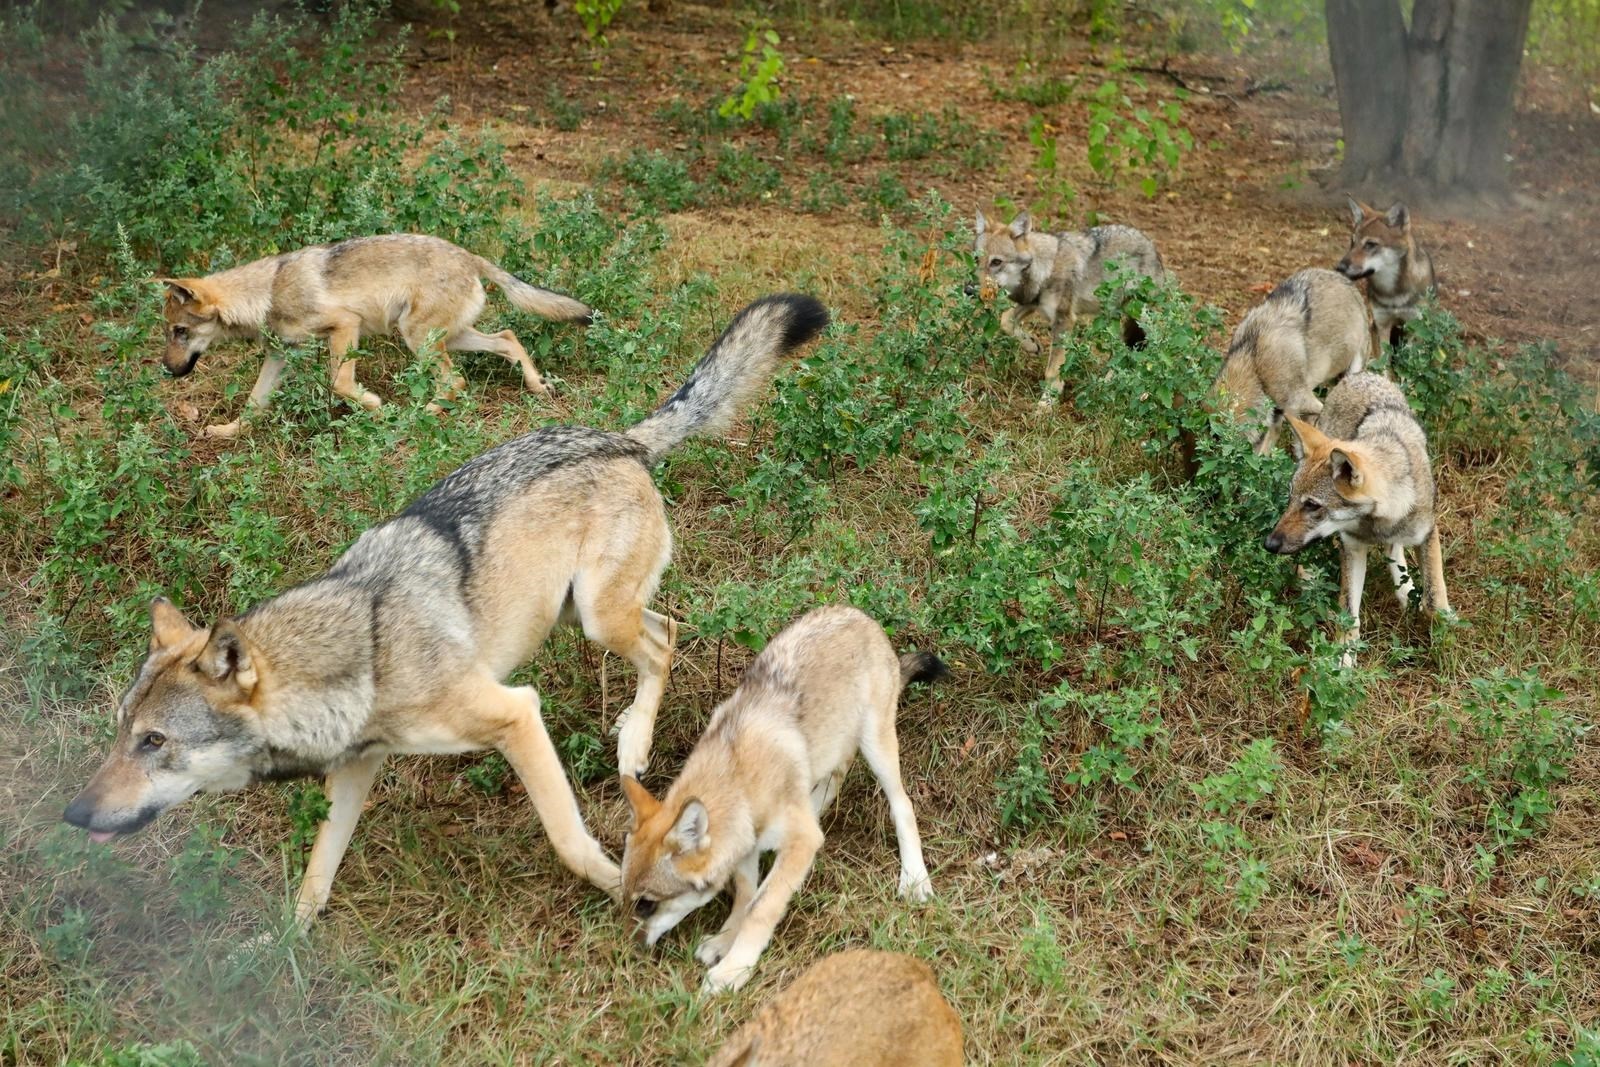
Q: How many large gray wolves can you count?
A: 1